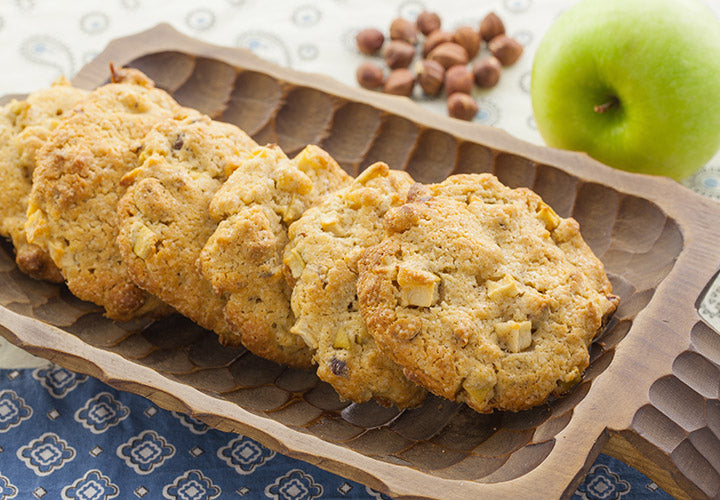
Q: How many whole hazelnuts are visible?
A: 15